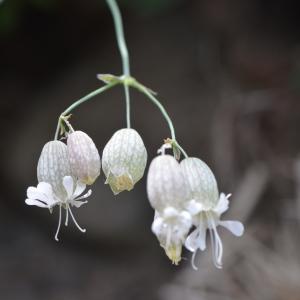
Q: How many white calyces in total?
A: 5